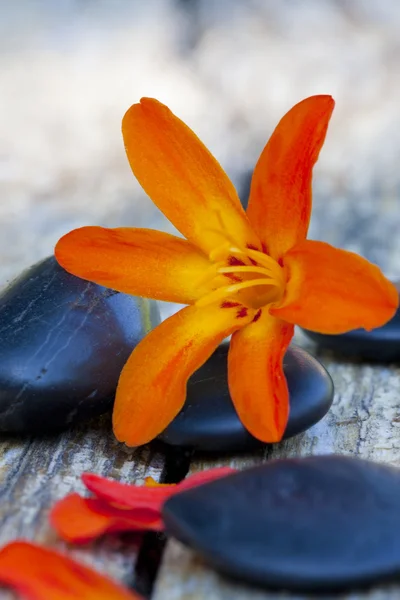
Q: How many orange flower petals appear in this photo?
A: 6